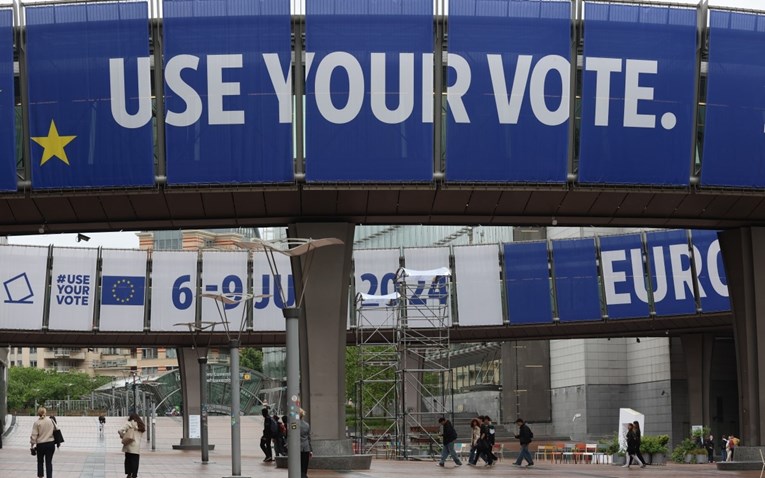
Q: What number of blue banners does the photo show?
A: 12